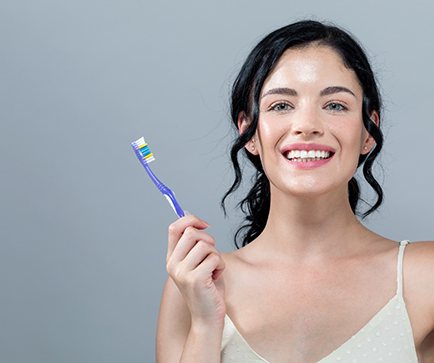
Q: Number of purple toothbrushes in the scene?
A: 1